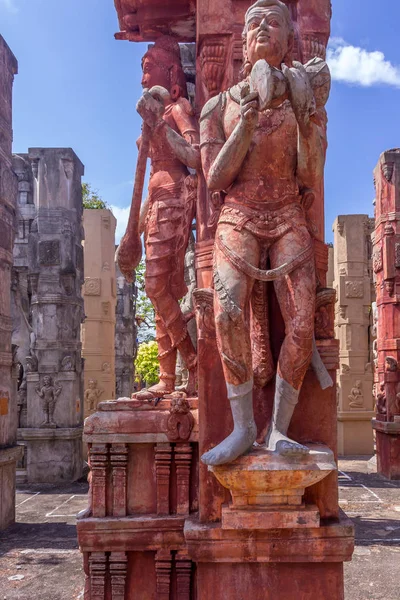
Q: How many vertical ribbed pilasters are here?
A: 8